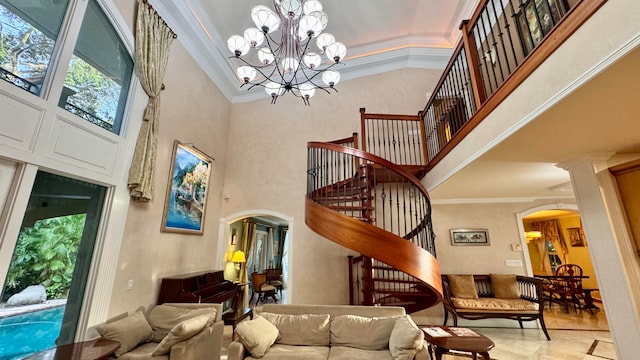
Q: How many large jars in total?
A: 0